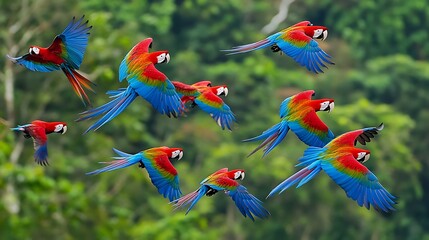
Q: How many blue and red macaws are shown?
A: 9